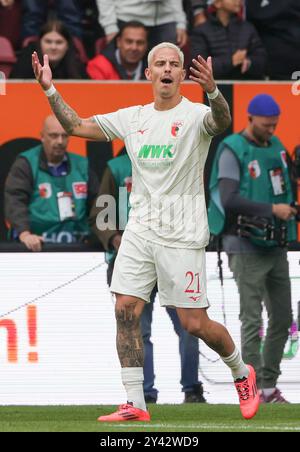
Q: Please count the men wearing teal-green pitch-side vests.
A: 3